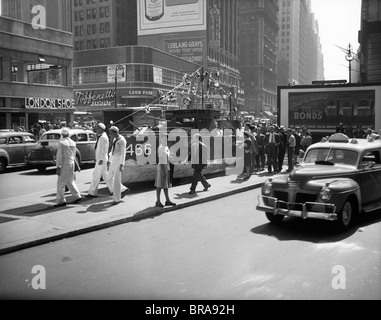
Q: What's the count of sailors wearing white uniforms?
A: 3